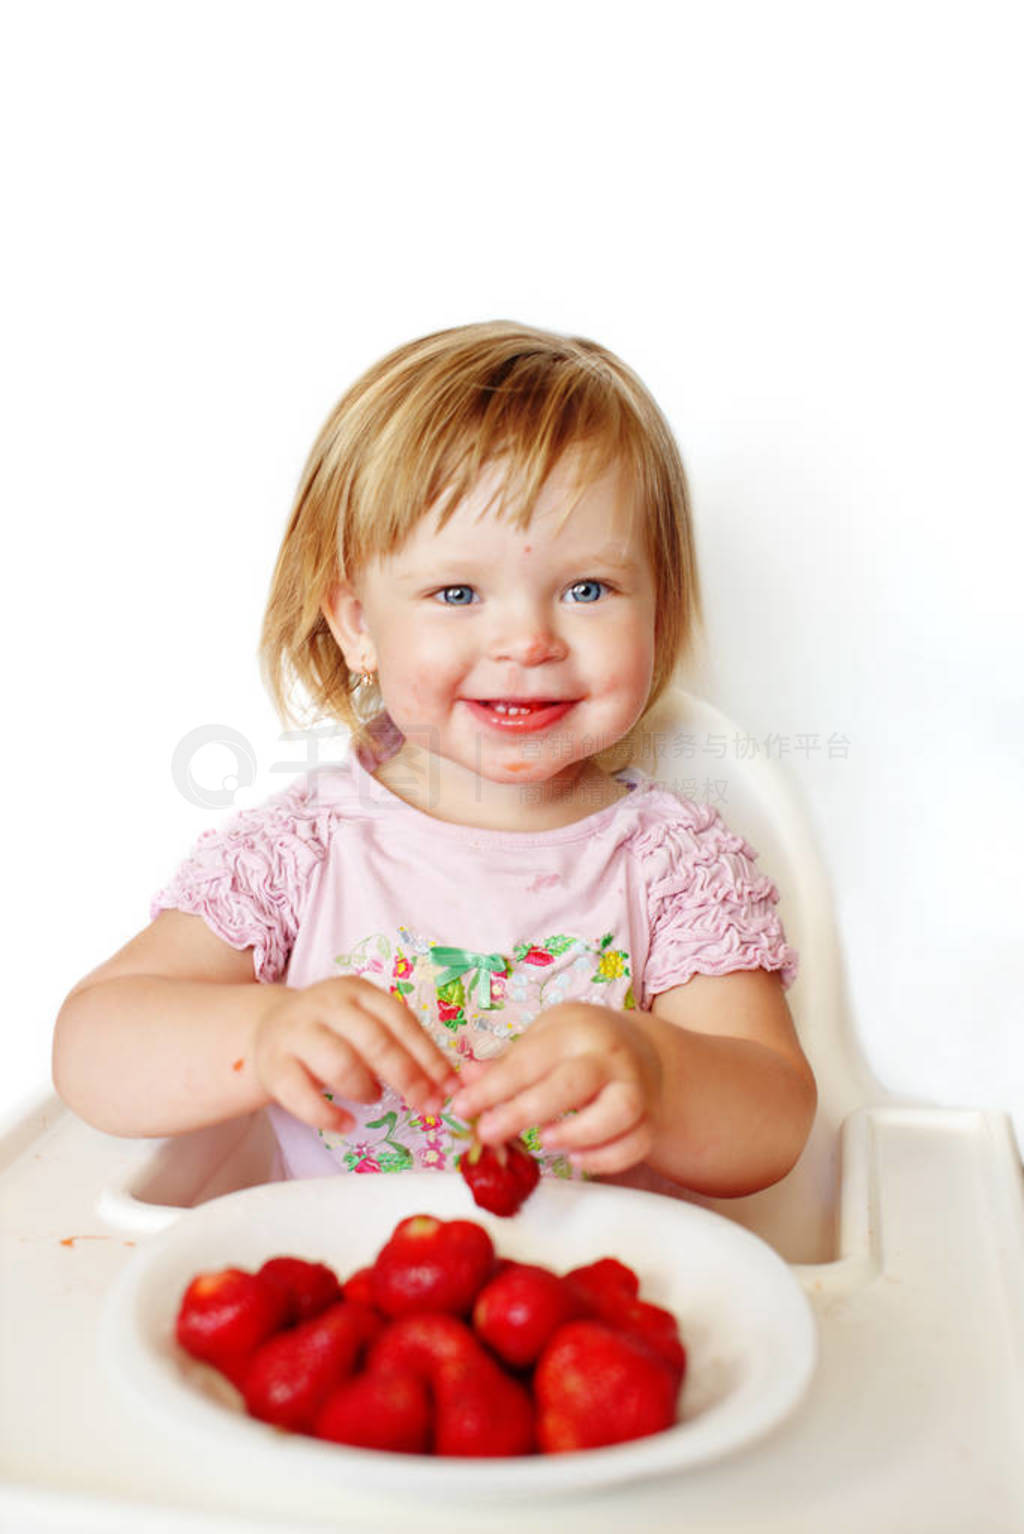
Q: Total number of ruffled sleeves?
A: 2